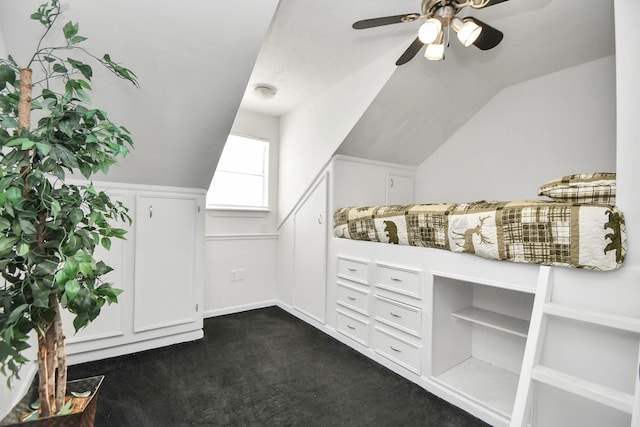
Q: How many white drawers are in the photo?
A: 6